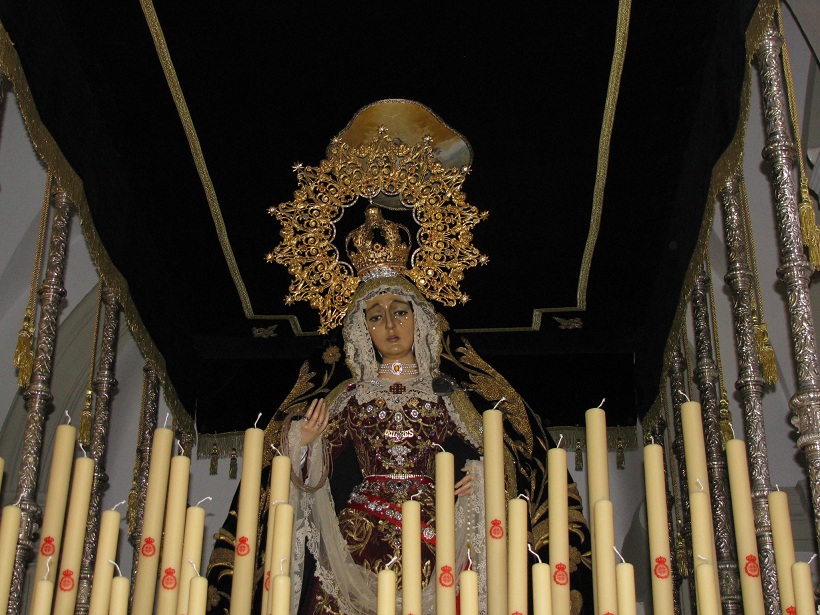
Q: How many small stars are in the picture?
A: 12